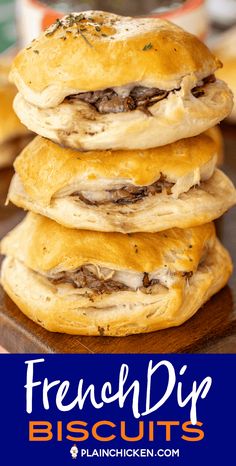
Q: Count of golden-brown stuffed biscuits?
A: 3